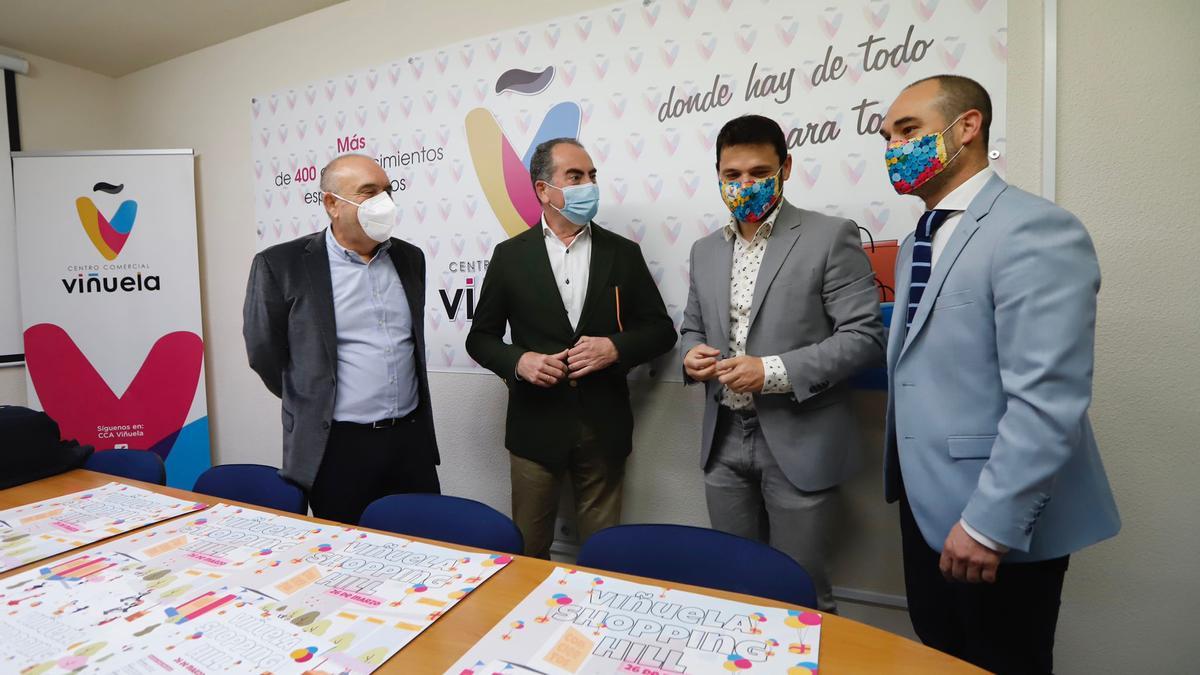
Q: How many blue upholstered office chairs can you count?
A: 4